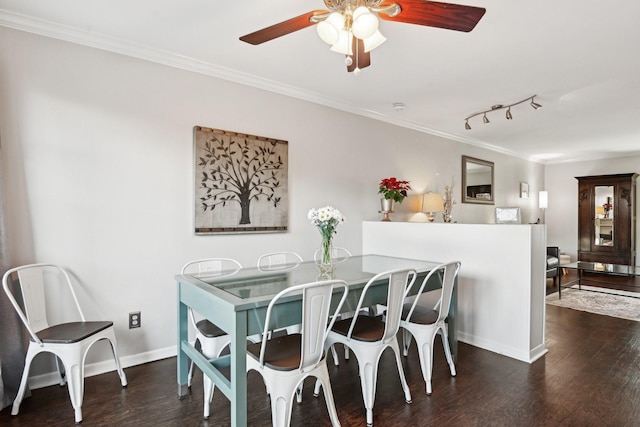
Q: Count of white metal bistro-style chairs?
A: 7